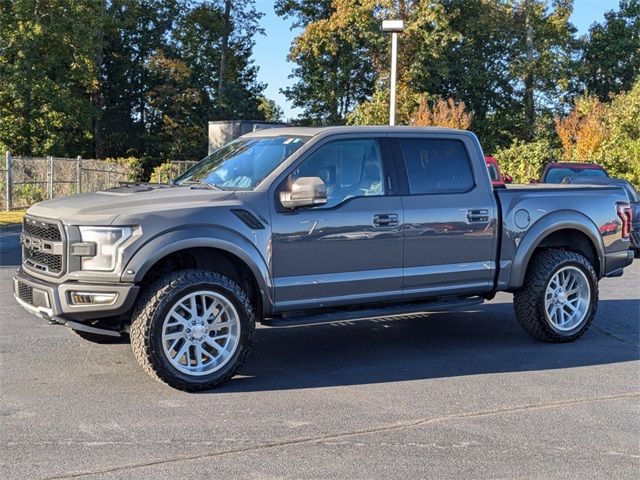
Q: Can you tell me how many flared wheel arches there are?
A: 2